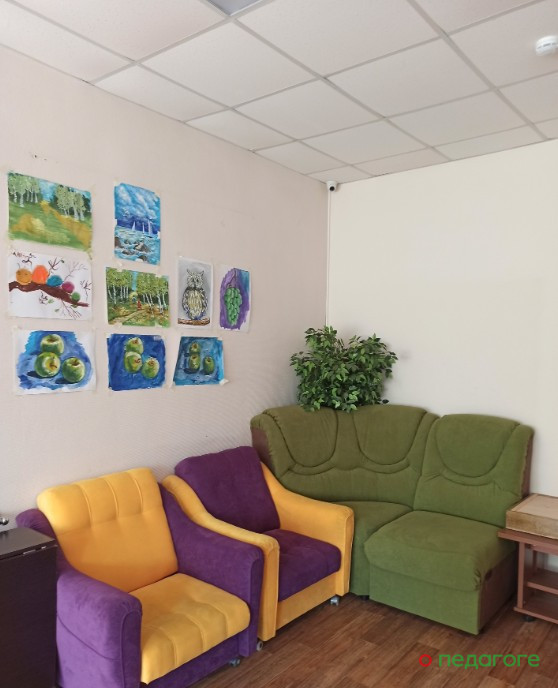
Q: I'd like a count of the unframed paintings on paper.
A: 9